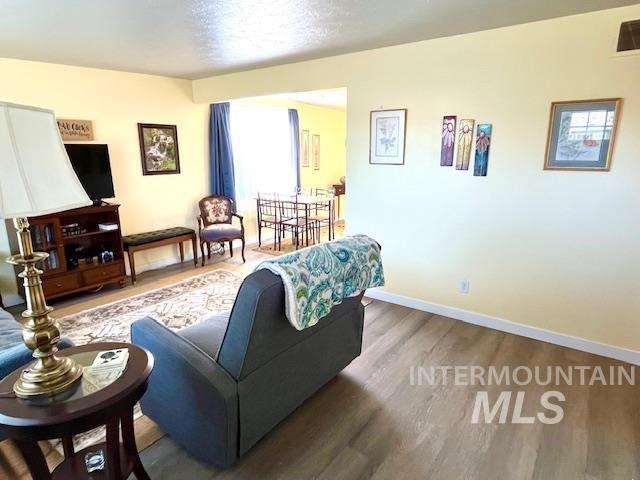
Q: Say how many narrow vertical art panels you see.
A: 3